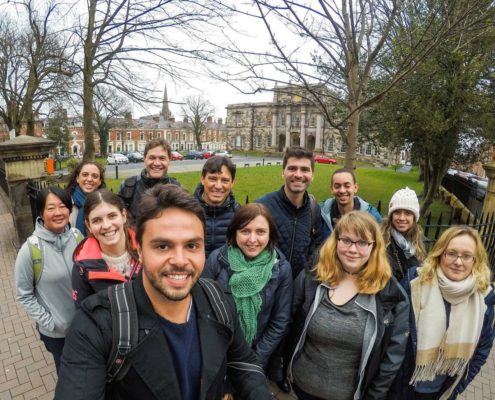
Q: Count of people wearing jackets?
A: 12